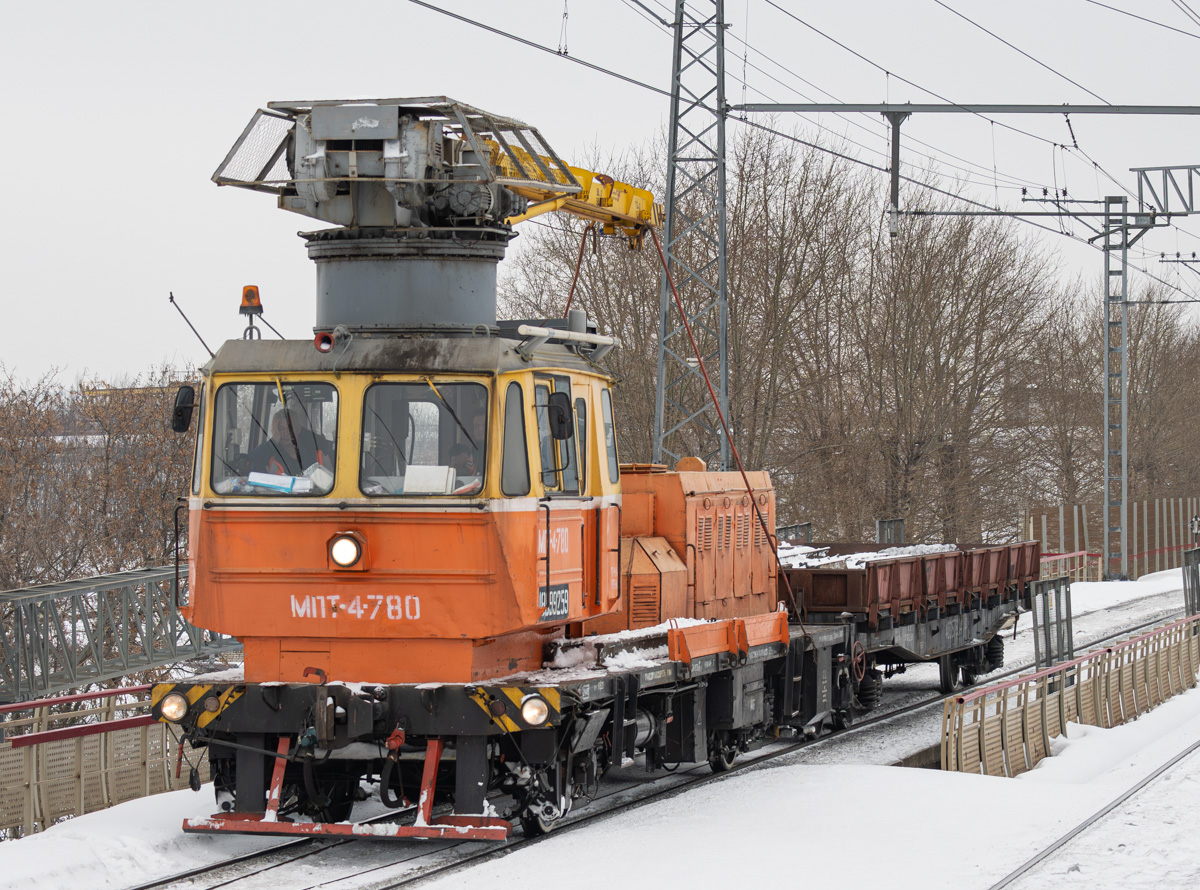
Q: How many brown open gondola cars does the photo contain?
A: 1